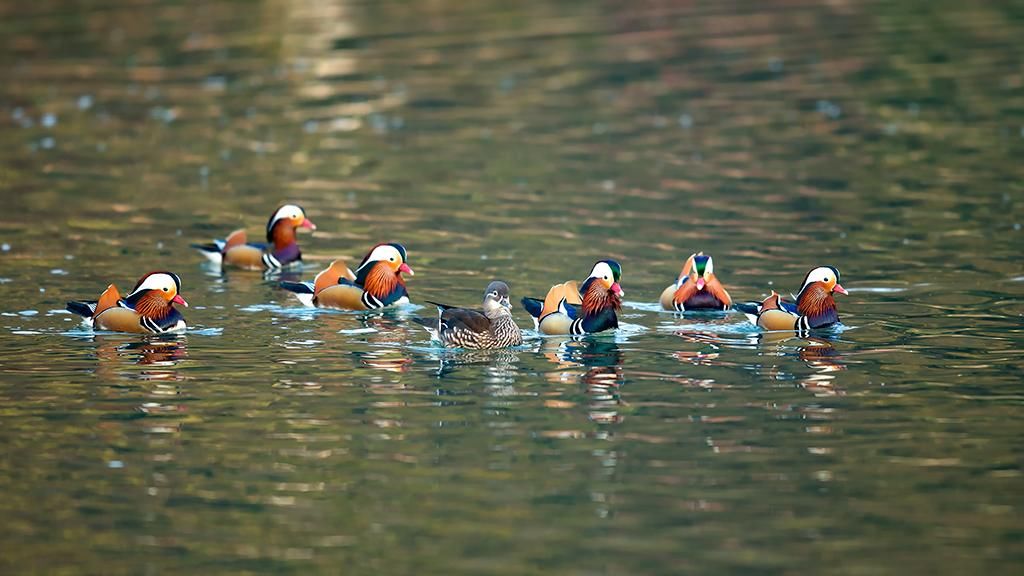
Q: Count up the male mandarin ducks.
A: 6